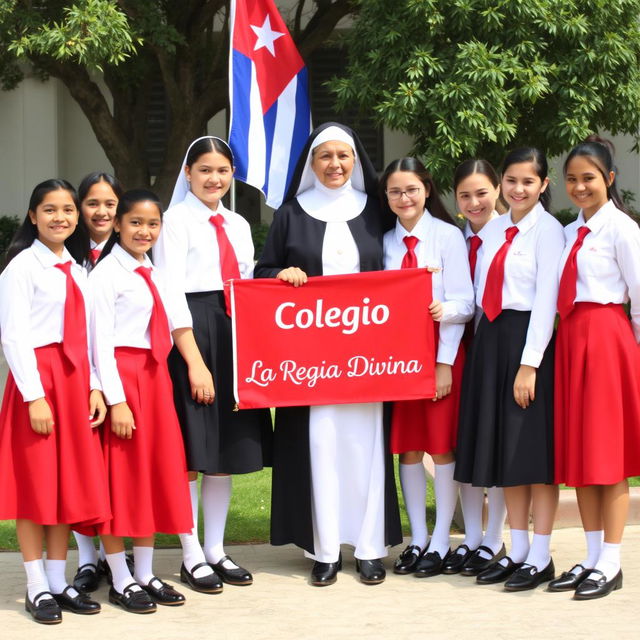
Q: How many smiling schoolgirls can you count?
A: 8